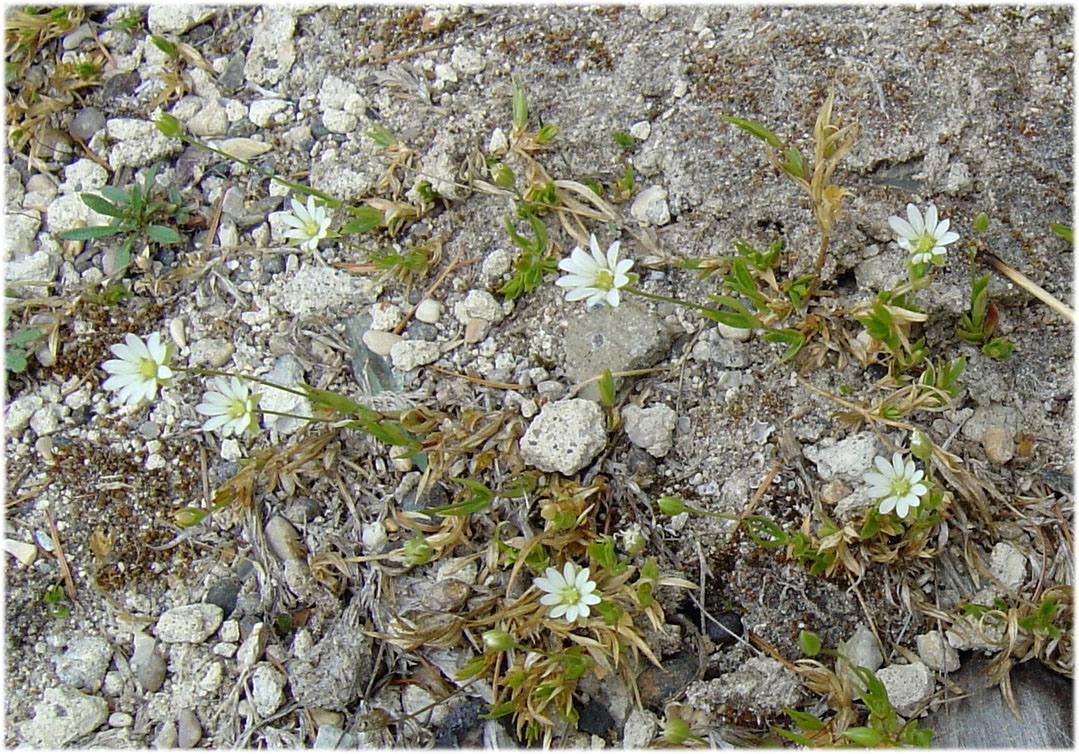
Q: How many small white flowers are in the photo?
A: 7